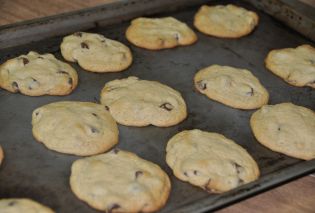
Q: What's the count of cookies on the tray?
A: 13